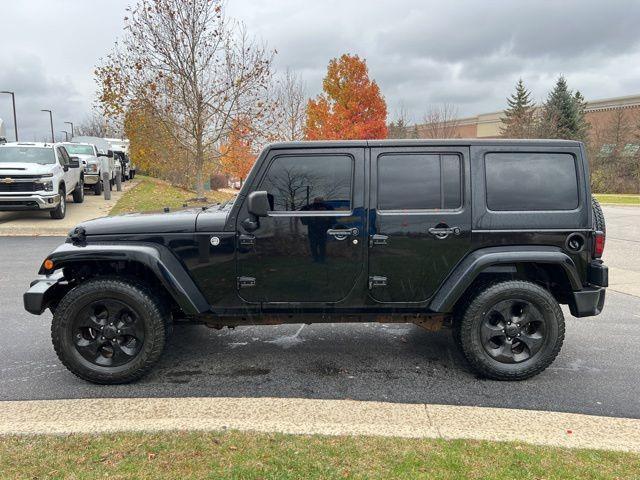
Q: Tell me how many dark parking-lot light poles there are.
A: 4